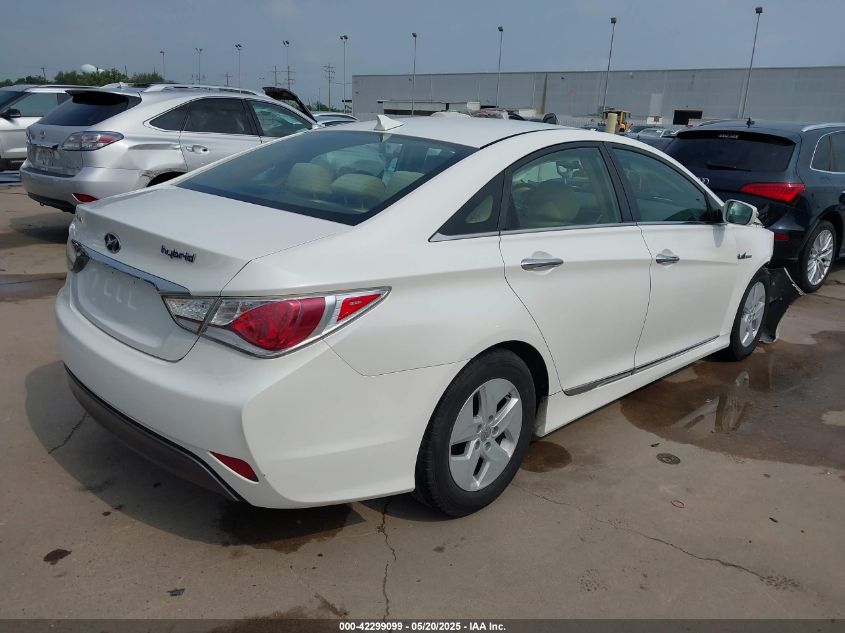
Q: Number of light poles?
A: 9